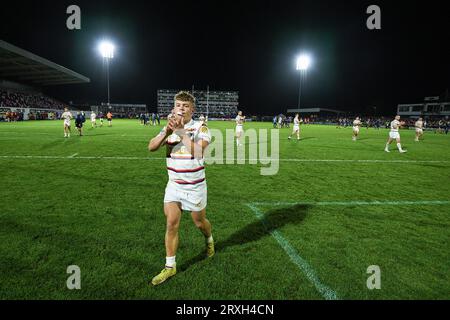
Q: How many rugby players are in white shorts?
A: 8